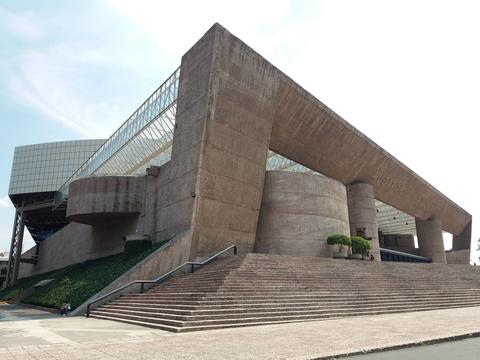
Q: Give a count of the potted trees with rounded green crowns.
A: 2